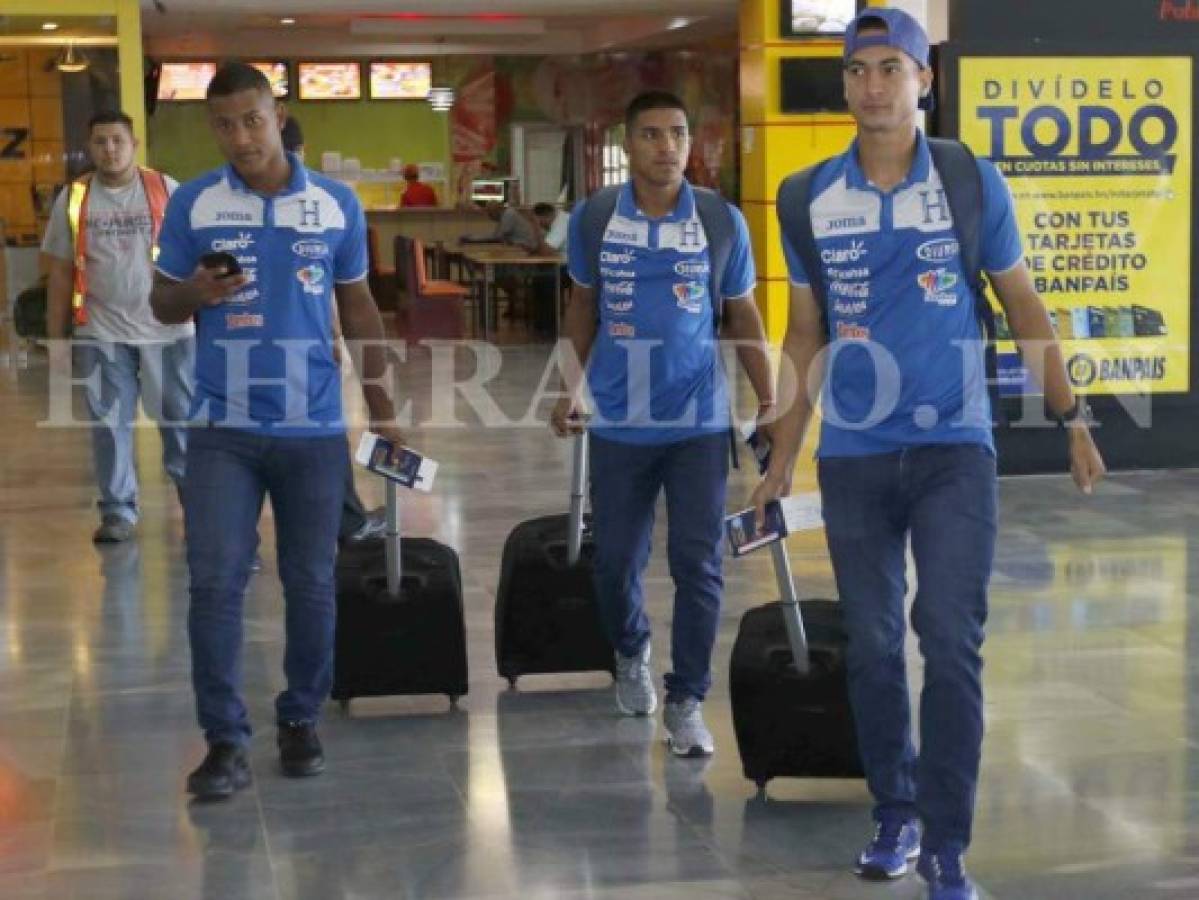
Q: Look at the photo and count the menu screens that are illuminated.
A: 4